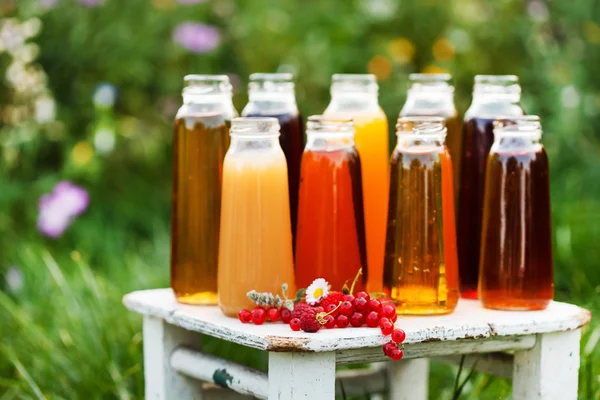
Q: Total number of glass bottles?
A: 9